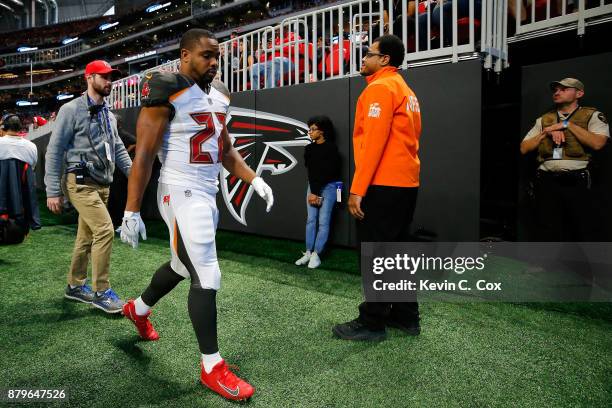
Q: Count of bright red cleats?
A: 2